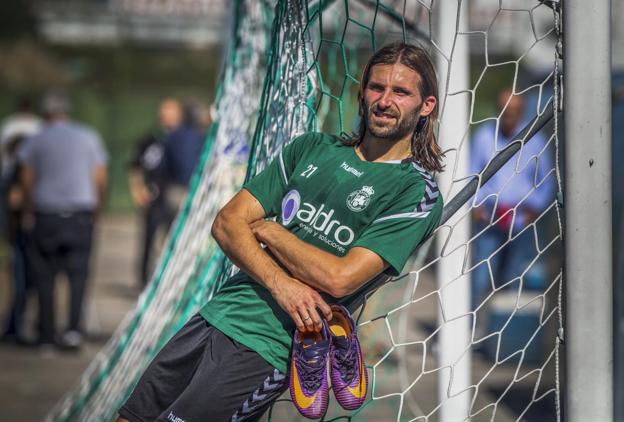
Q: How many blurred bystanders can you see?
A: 5